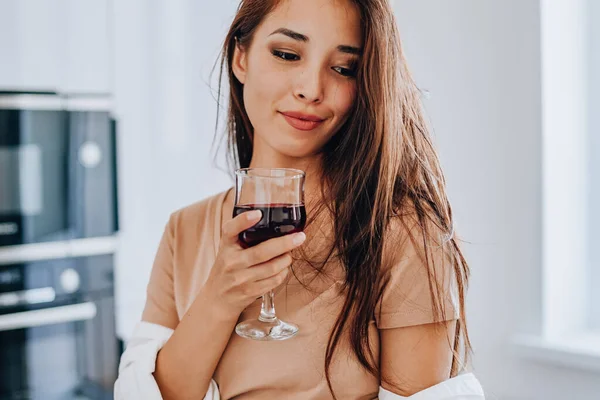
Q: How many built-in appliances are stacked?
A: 2